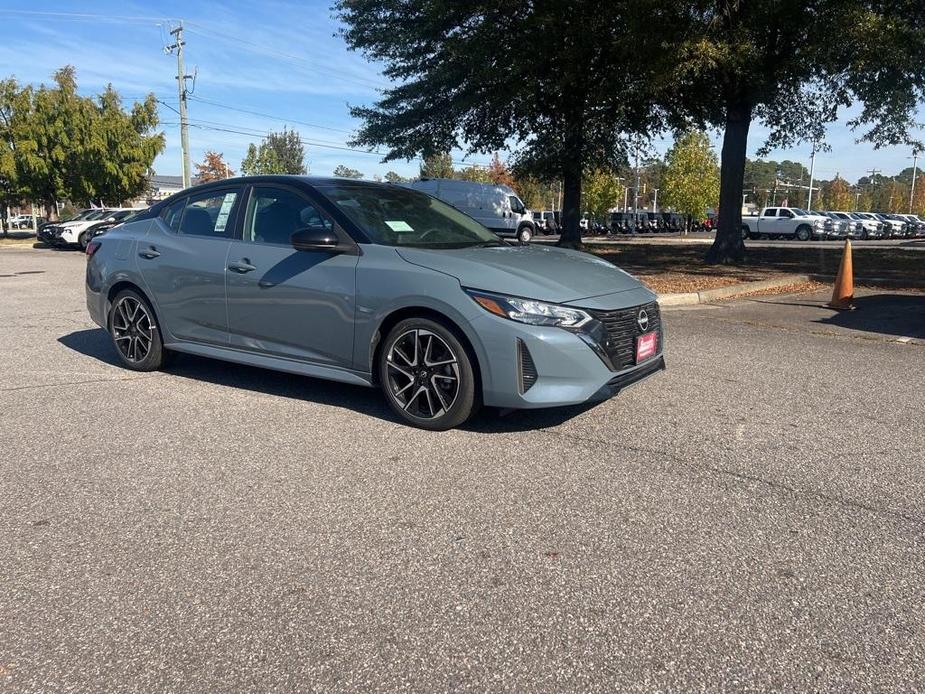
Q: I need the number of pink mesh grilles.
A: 0